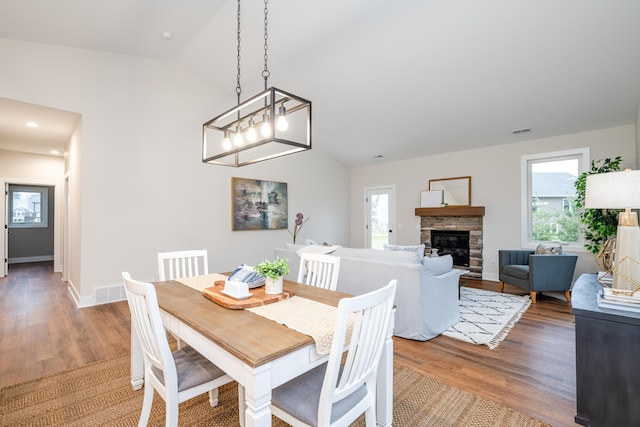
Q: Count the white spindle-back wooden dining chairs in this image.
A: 4